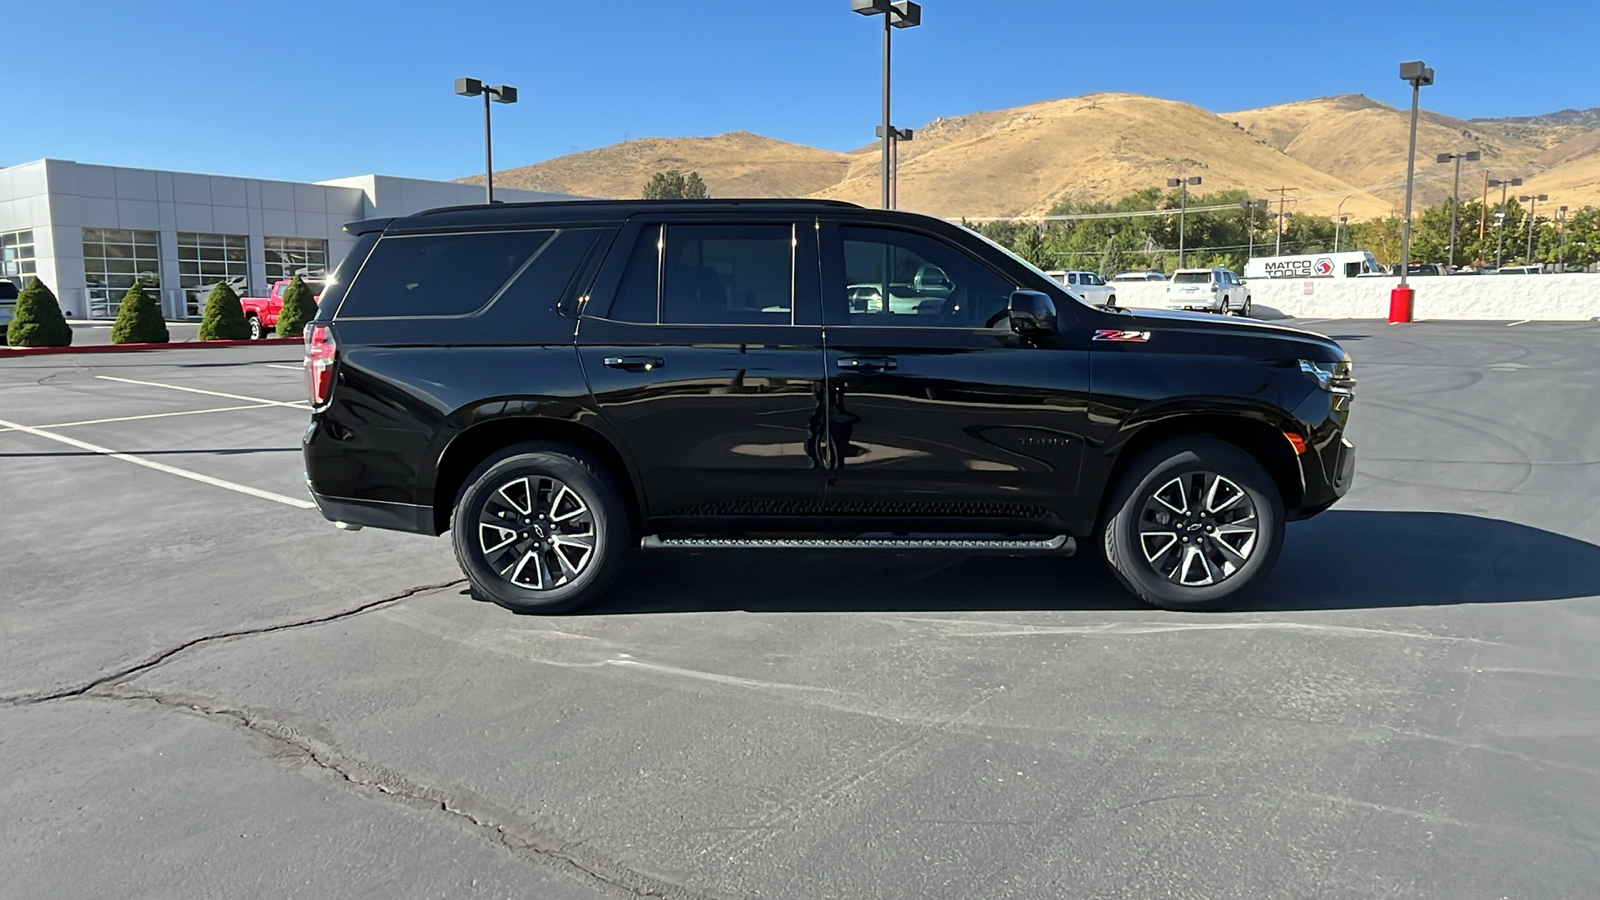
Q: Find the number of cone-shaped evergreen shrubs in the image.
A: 4